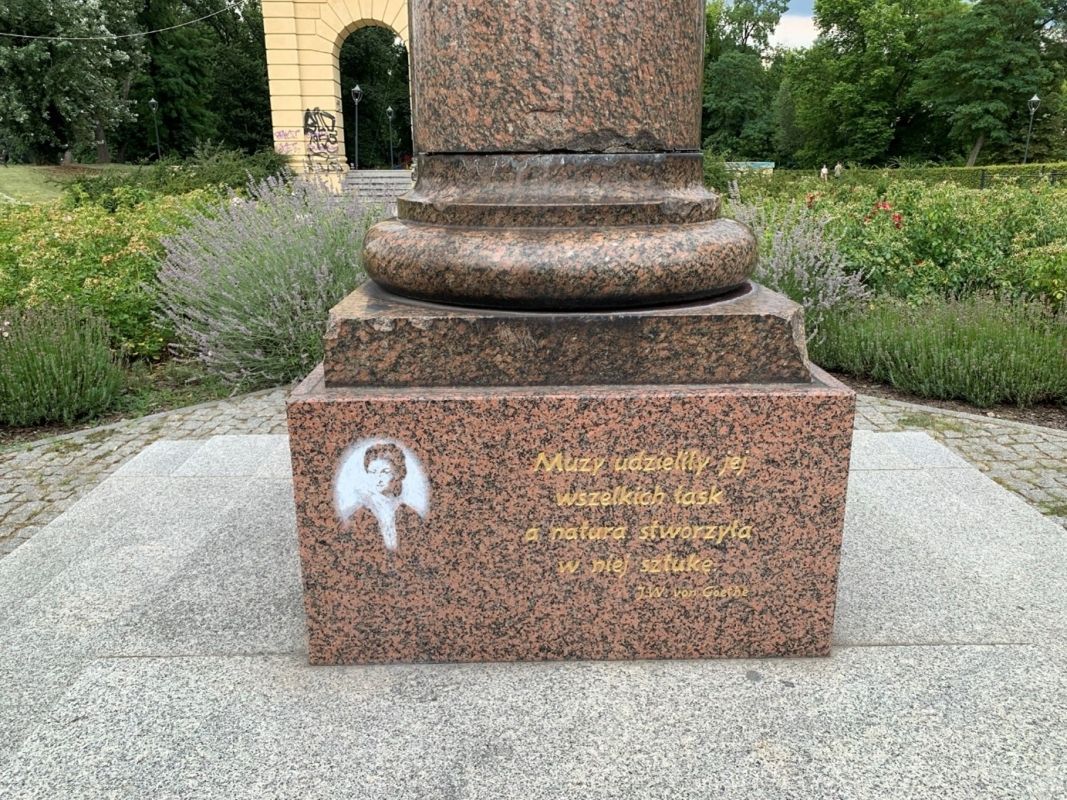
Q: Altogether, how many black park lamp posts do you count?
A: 4